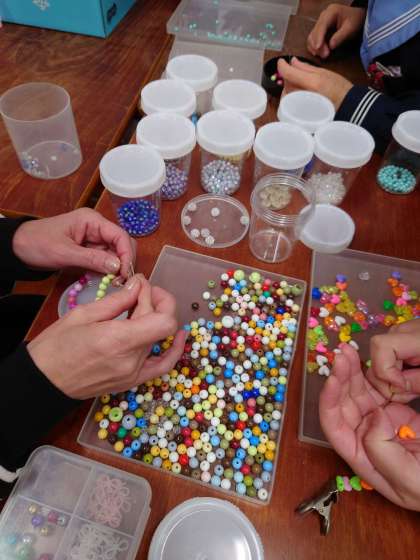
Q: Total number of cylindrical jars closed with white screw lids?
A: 10